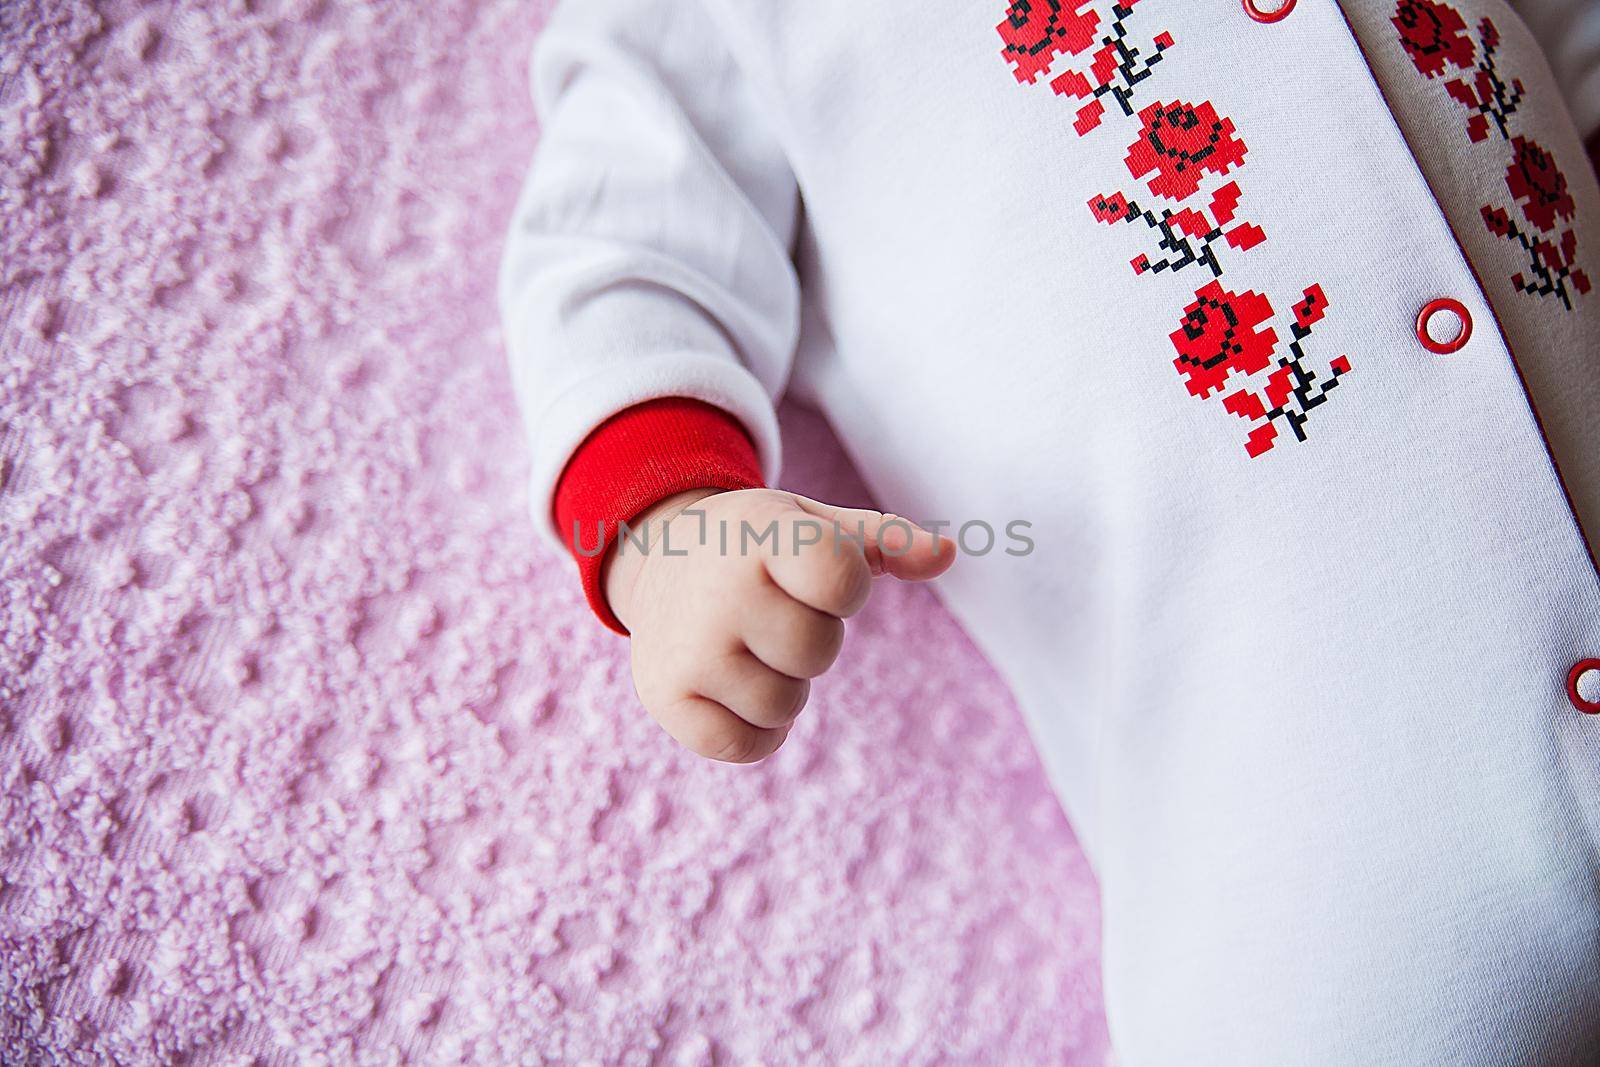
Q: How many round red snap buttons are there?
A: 3